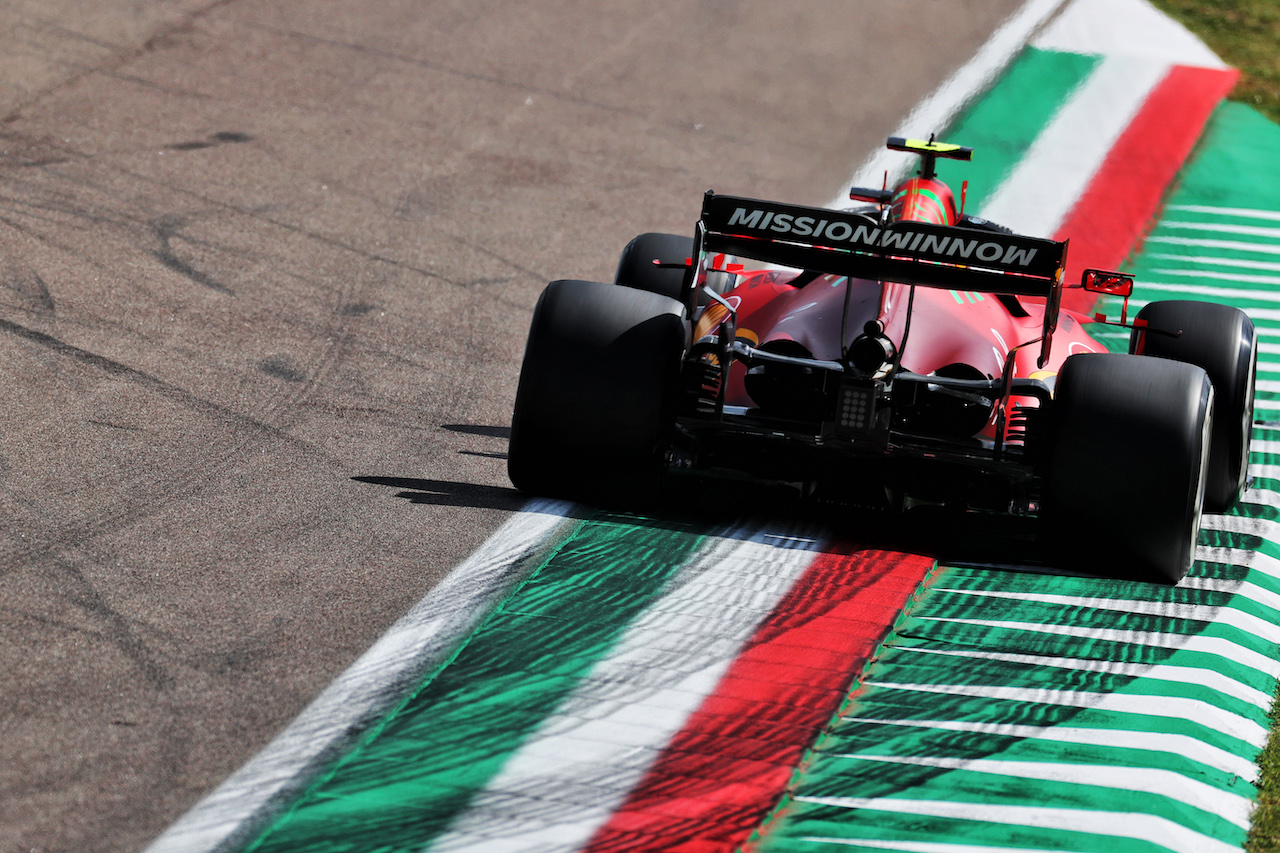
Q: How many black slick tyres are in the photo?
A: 4